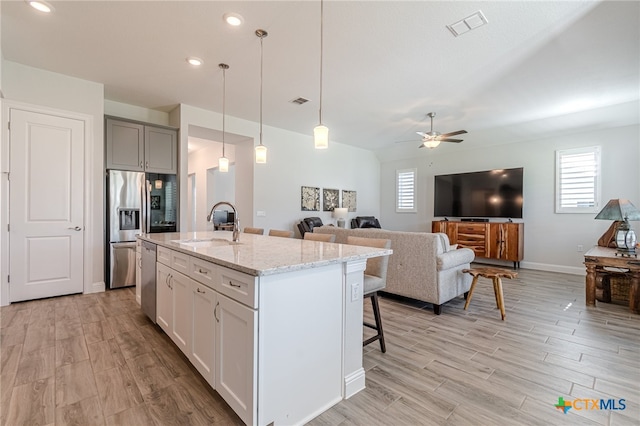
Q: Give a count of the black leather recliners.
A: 2